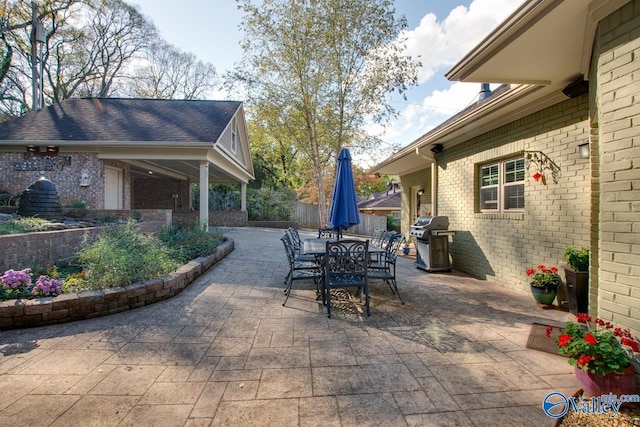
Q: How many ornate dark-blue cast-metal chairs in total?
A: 8